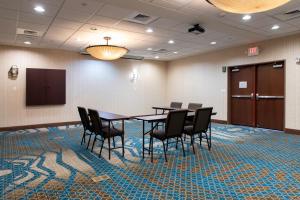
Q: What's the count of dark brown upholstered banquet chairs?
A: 6